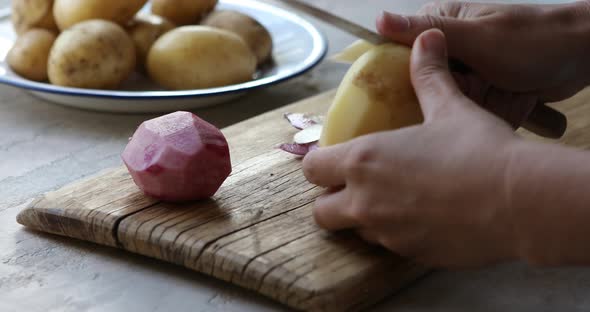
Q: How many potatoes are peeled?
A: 1